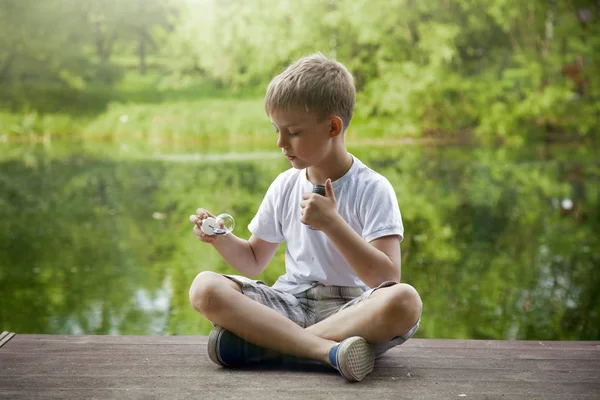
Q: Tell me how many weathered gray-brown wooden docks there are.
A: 1